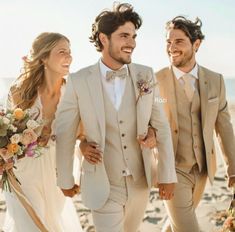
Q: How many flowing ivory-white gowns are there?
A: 1